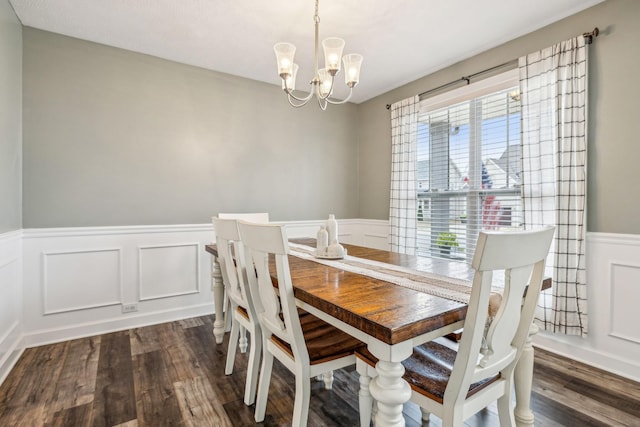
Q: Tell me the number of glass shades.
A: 5